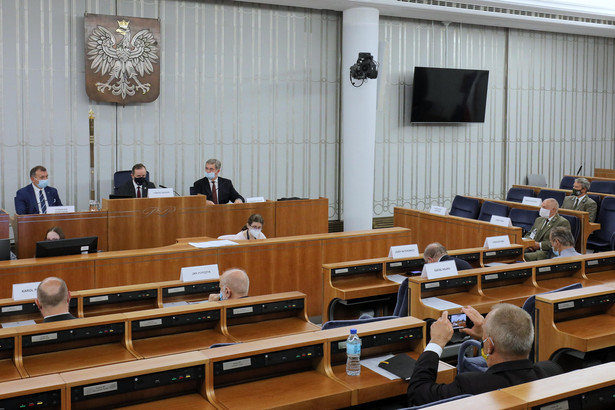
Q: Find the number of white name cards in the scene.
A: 11